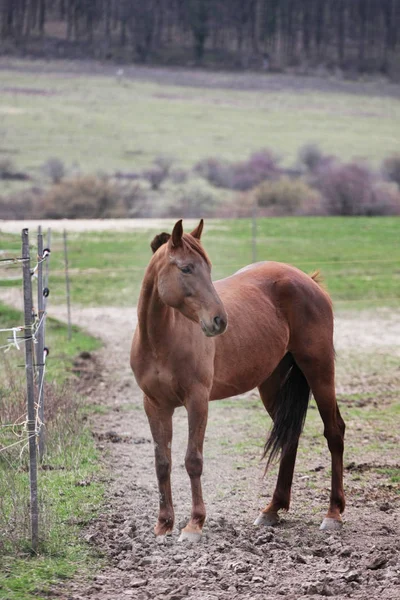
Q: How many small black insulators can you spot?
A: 3